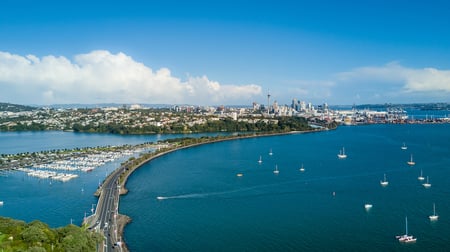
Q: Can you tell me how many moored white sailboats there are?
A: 12